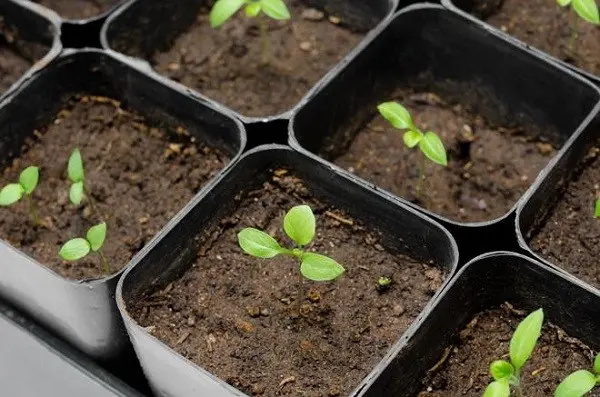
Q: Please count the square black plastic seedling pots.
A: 9